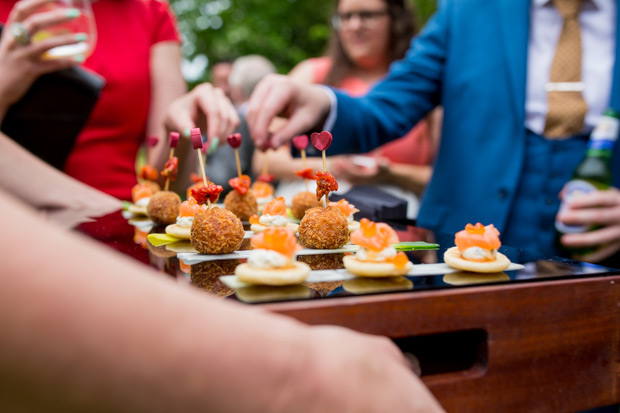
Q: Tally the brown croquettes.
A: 5